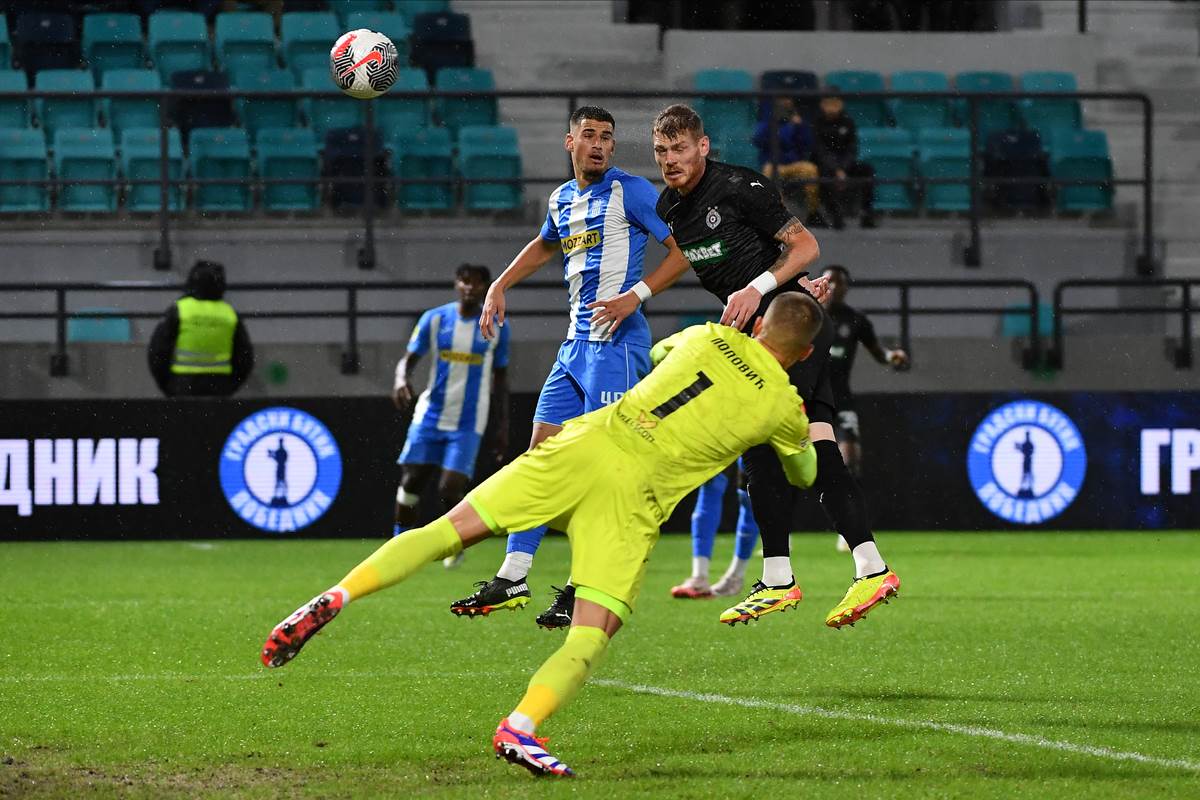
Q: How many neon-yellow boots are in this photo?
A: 2